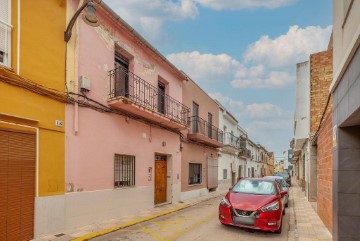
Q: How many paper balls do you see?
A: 0